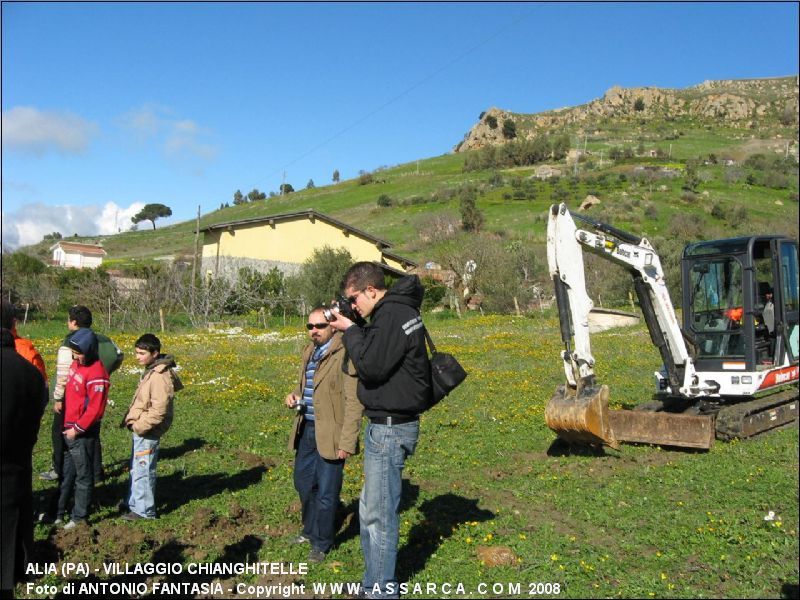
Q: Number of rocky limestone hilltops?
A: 1